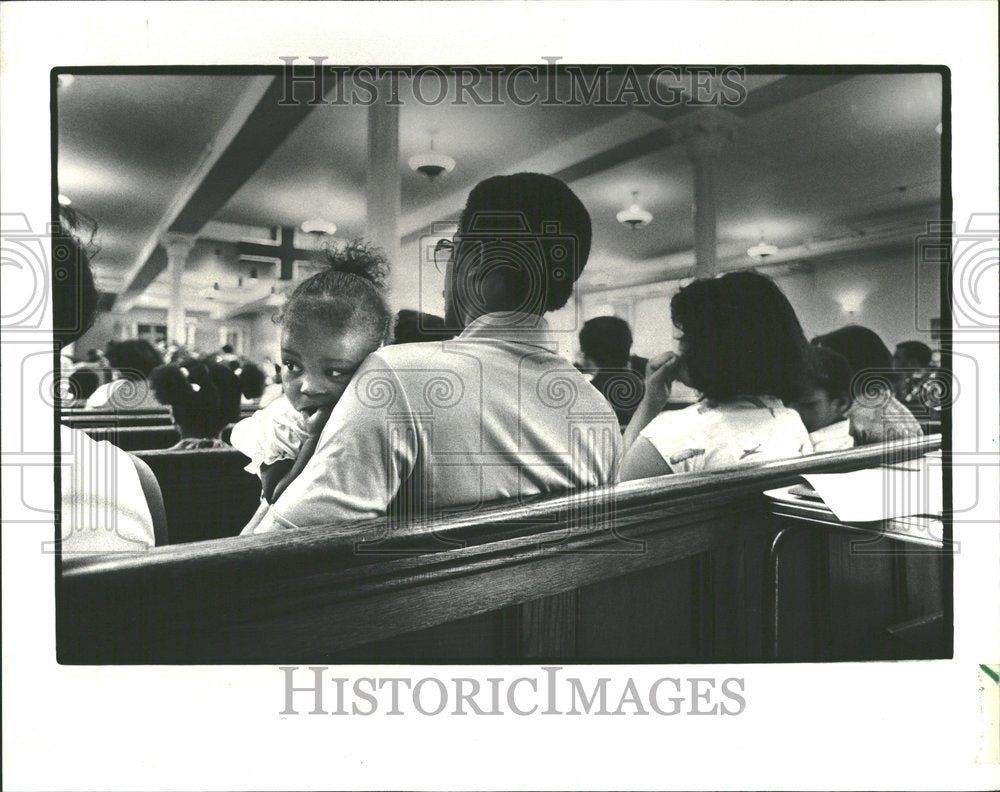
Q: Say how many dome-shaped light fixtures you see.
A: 4